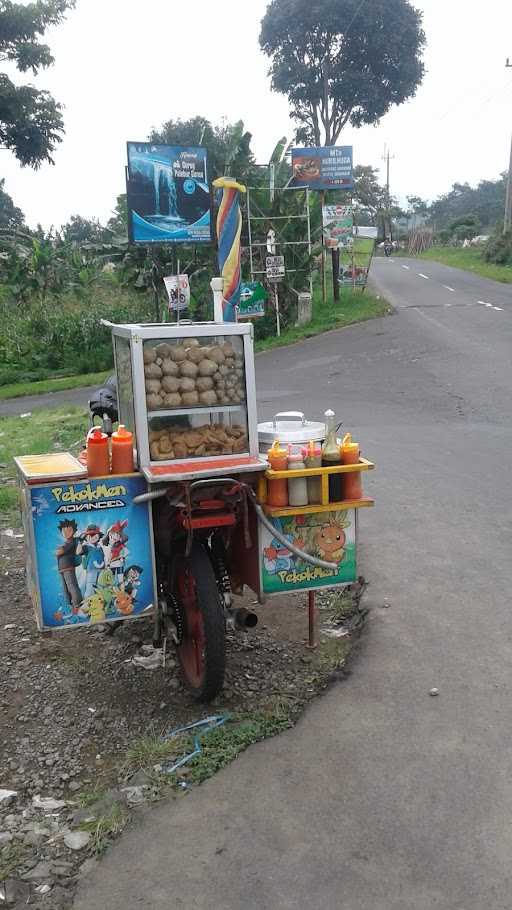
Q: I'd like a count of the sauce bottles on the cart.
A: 7